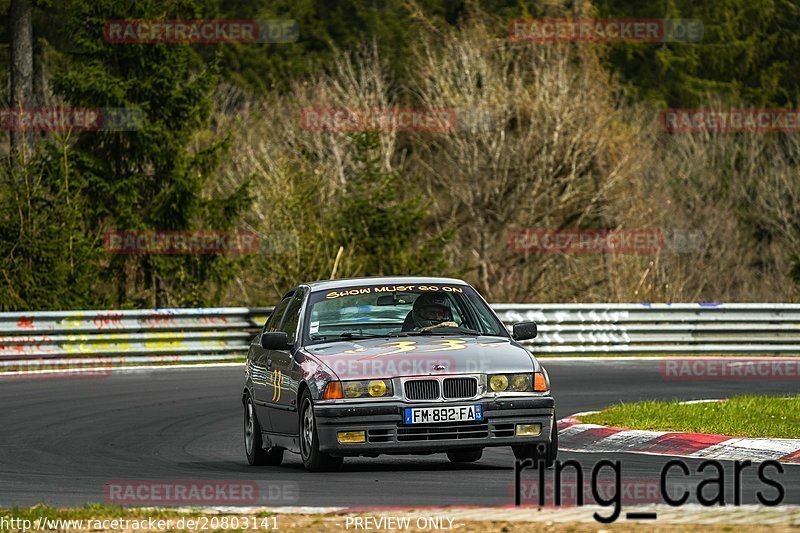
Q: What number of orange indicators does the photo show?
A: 2